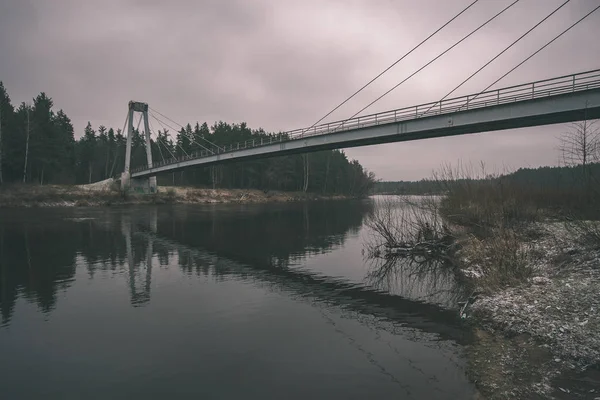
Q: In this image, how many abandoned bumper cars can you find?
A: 0